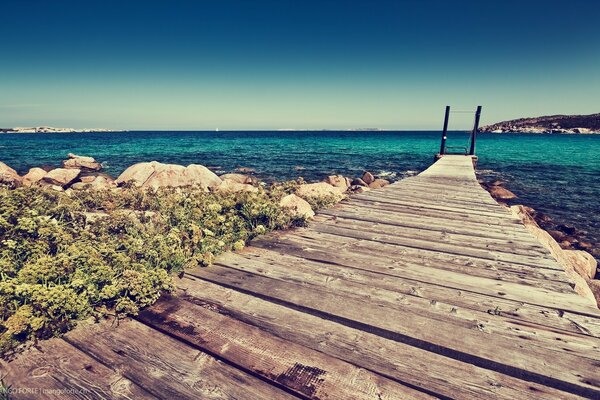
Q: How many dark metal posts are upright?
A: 2